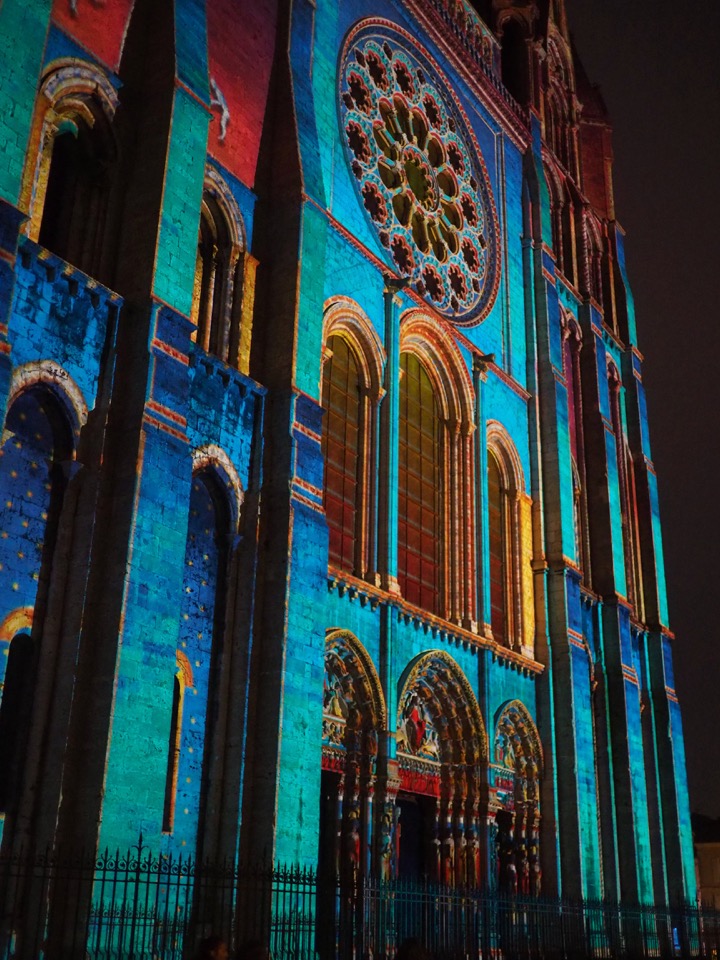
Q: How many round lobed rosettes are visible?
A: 12